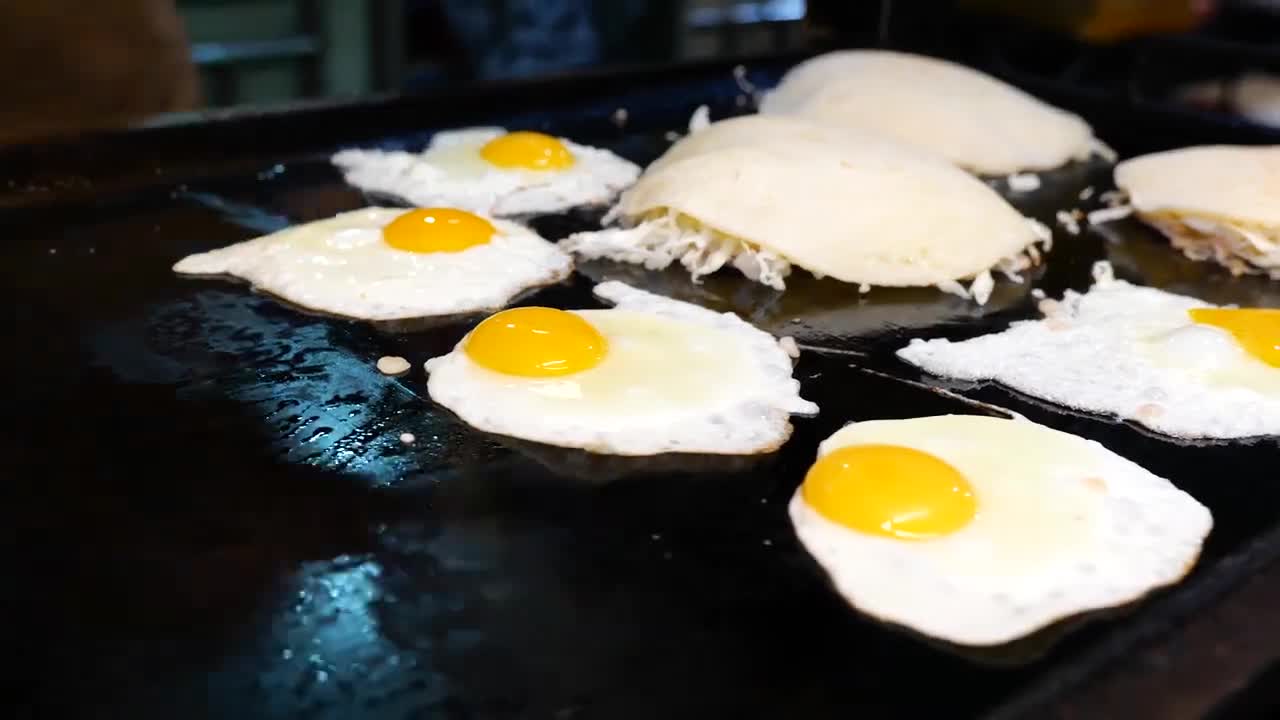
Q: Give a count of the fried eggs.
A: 5